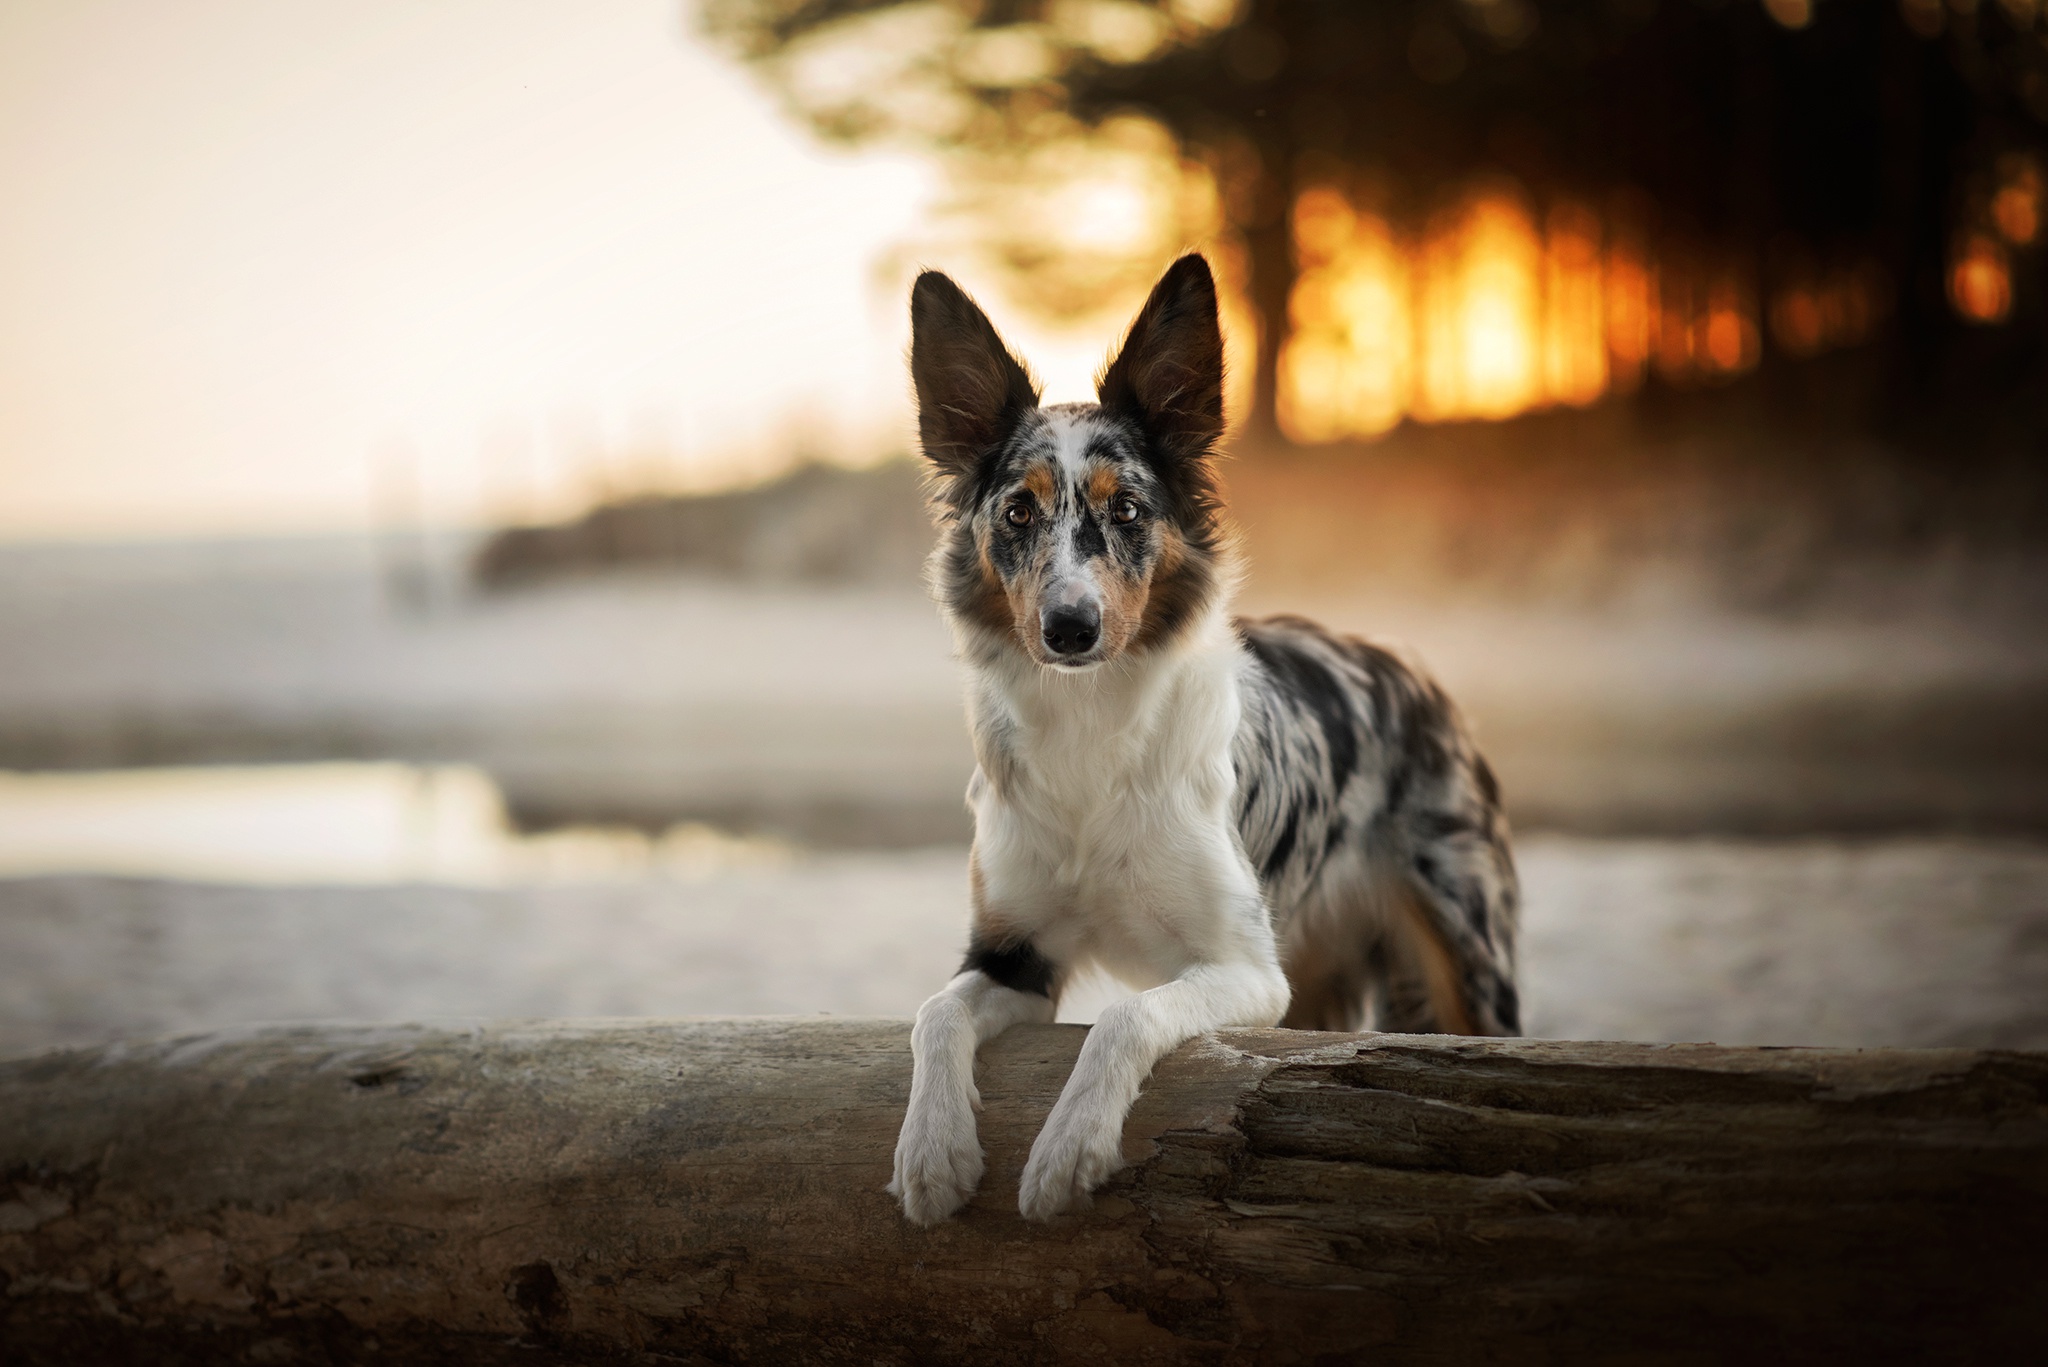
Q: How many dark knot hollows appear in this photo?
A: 2